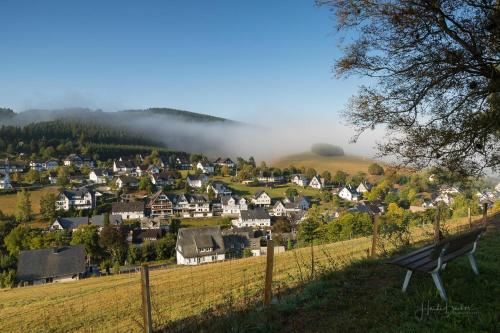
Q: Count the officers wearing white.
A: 0